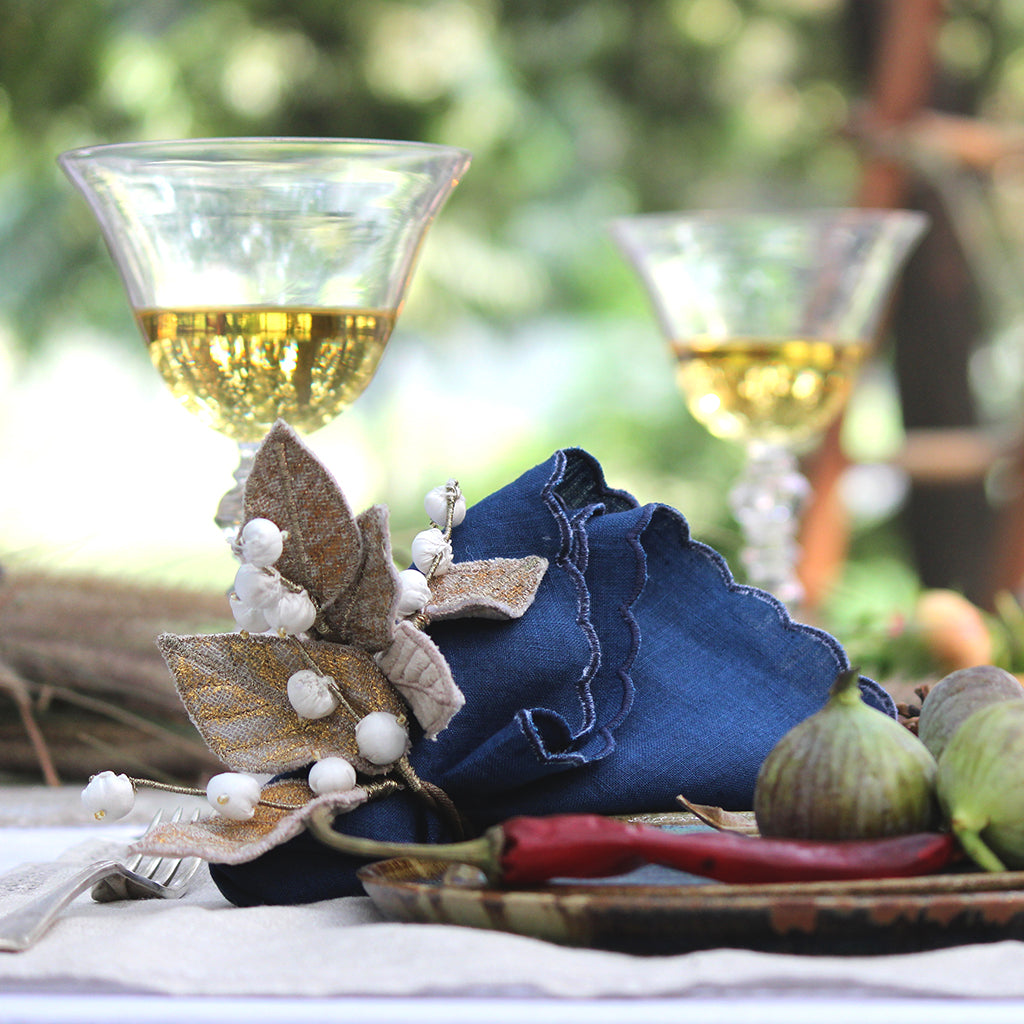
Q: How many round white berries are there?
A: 12